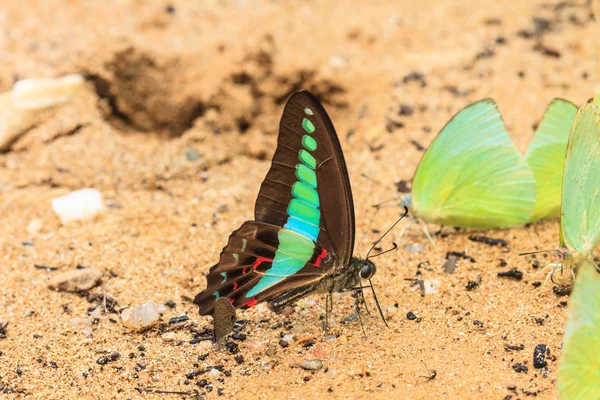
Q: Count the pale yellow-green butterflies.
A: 4